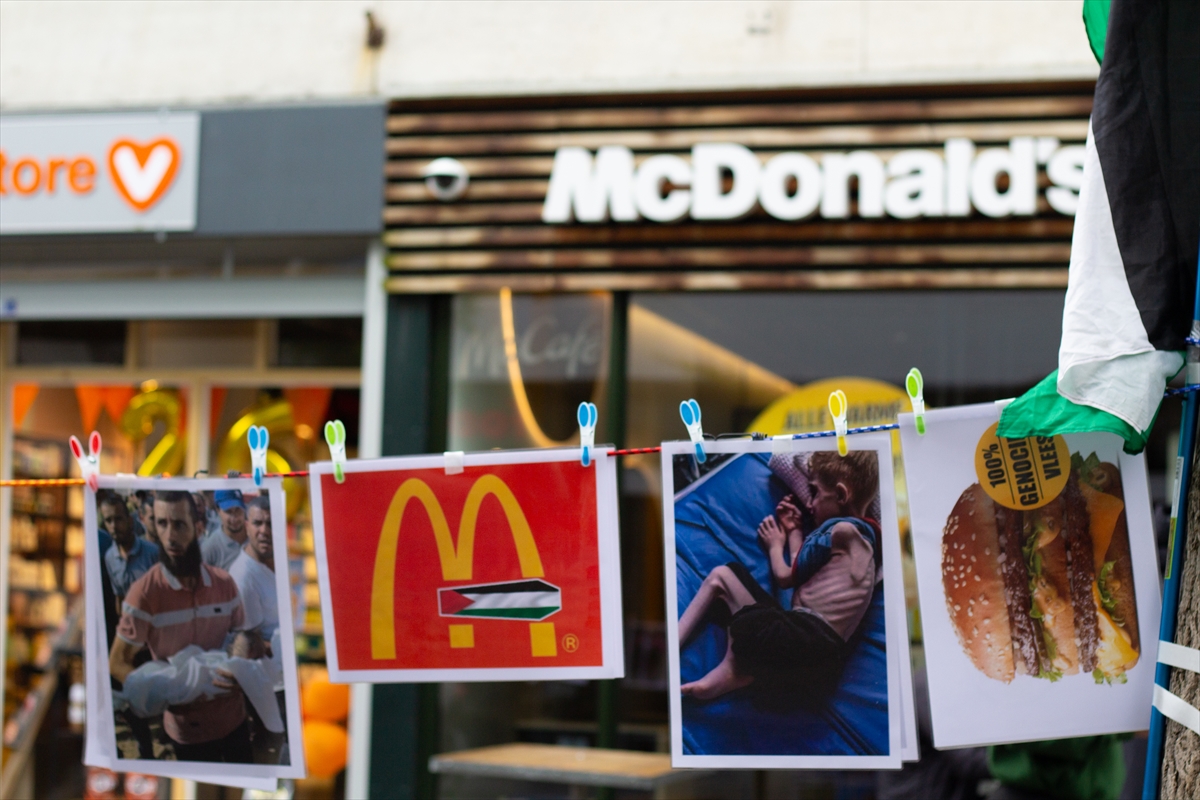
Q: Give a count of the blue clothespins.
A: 3